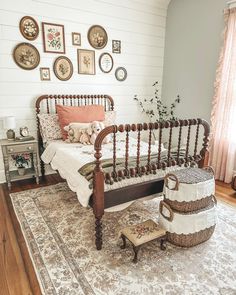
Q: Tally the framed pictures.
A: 11